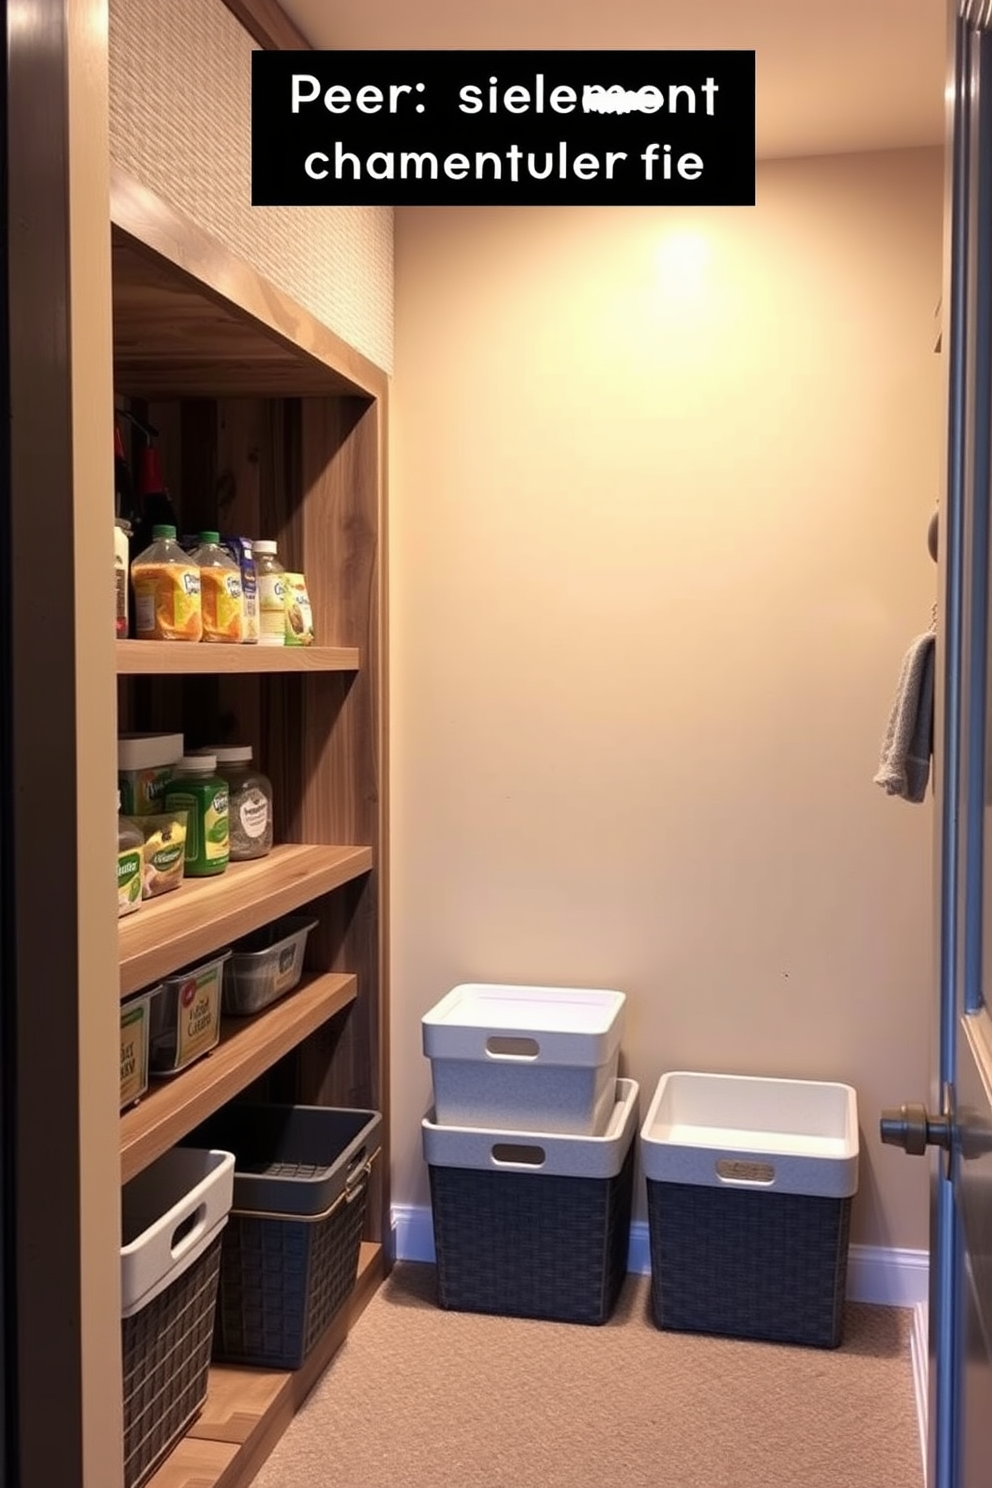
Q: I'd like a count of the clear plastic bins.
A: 3